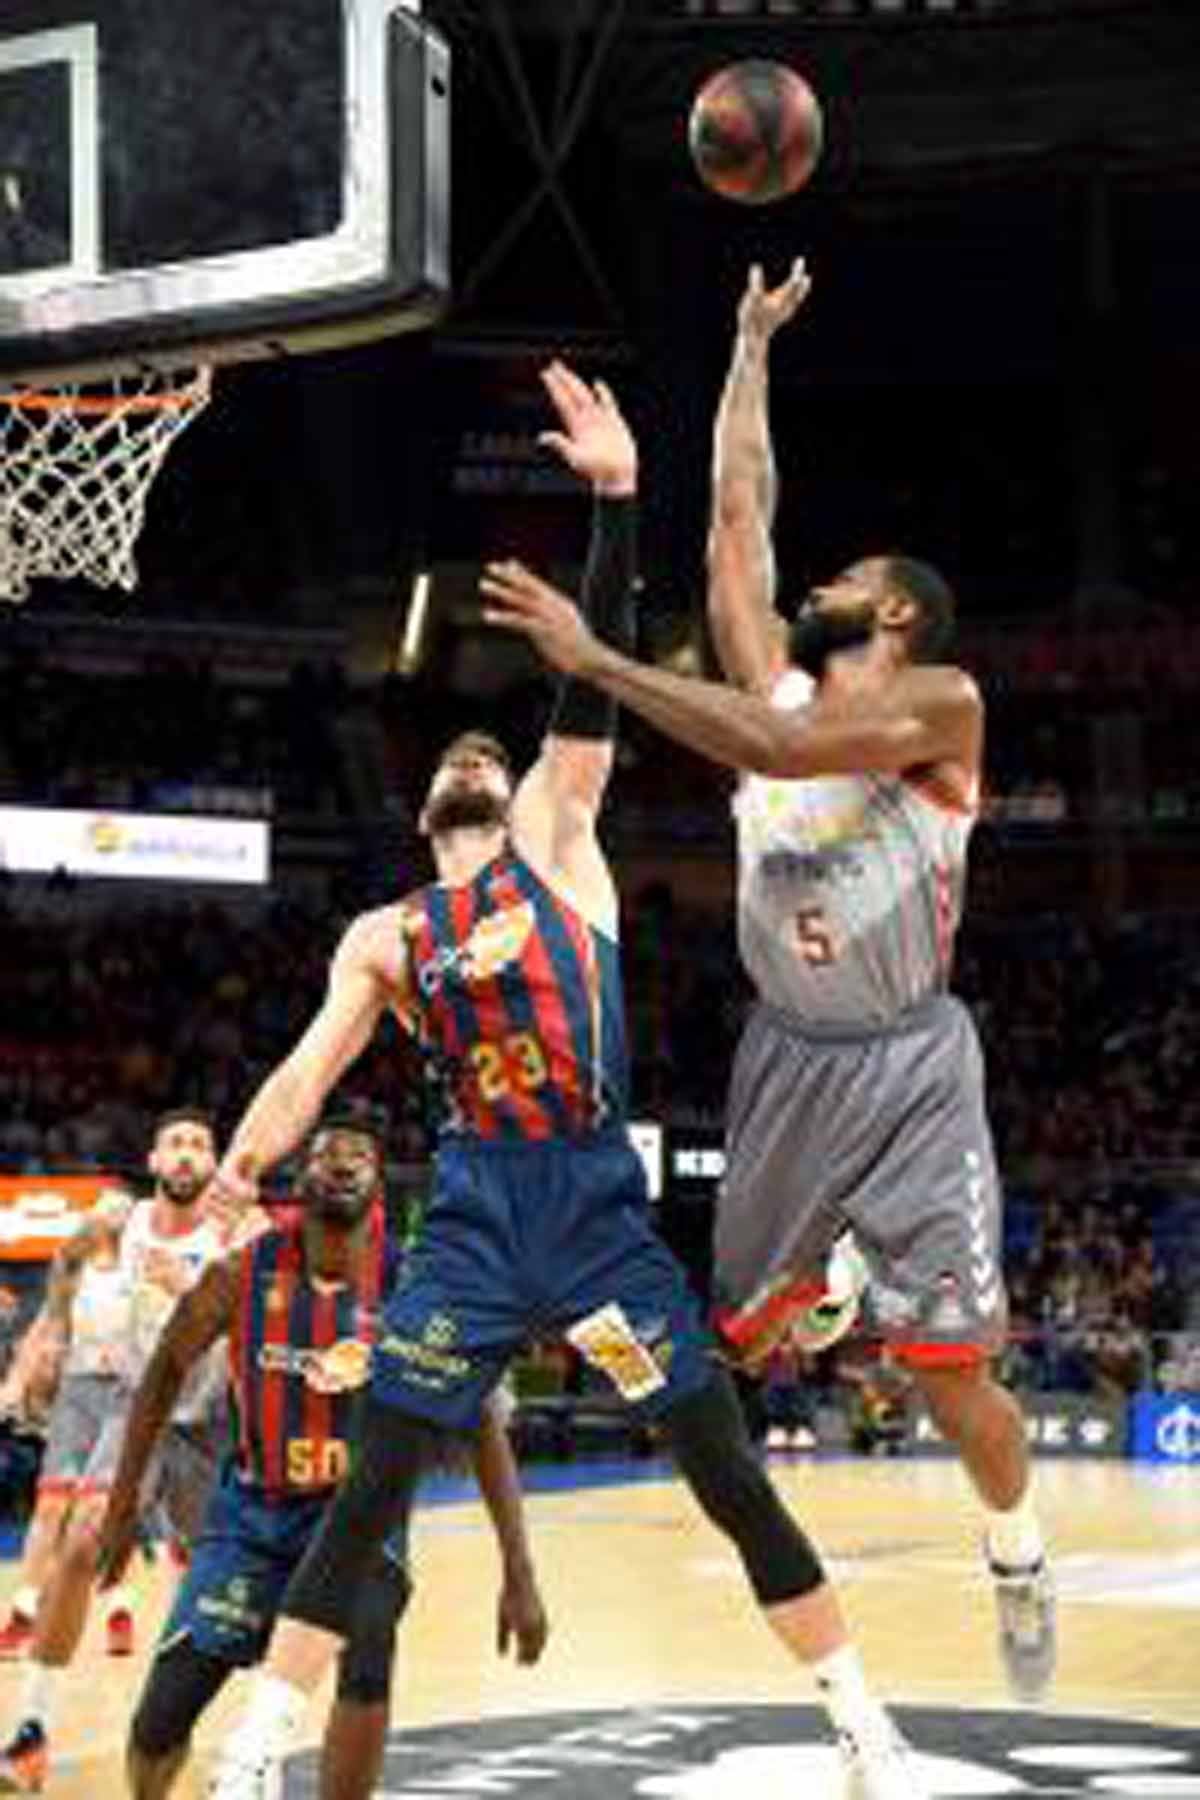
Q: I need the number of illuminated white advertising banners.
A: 1